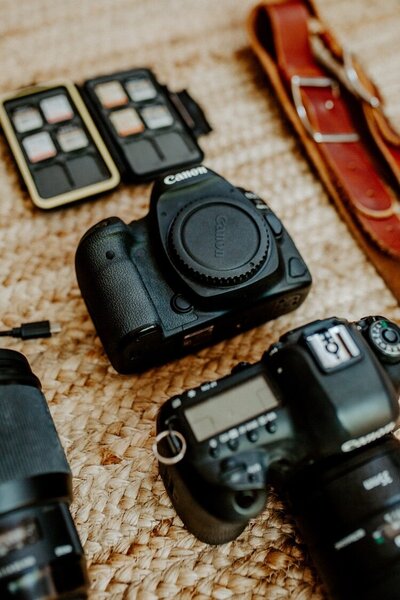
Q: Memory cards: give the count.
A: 8